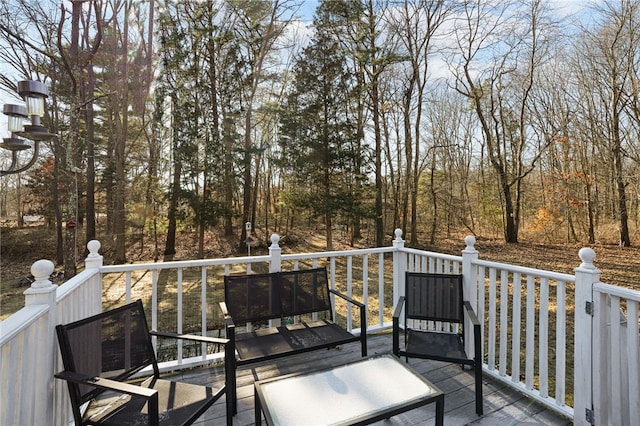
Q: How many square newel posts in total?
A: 6